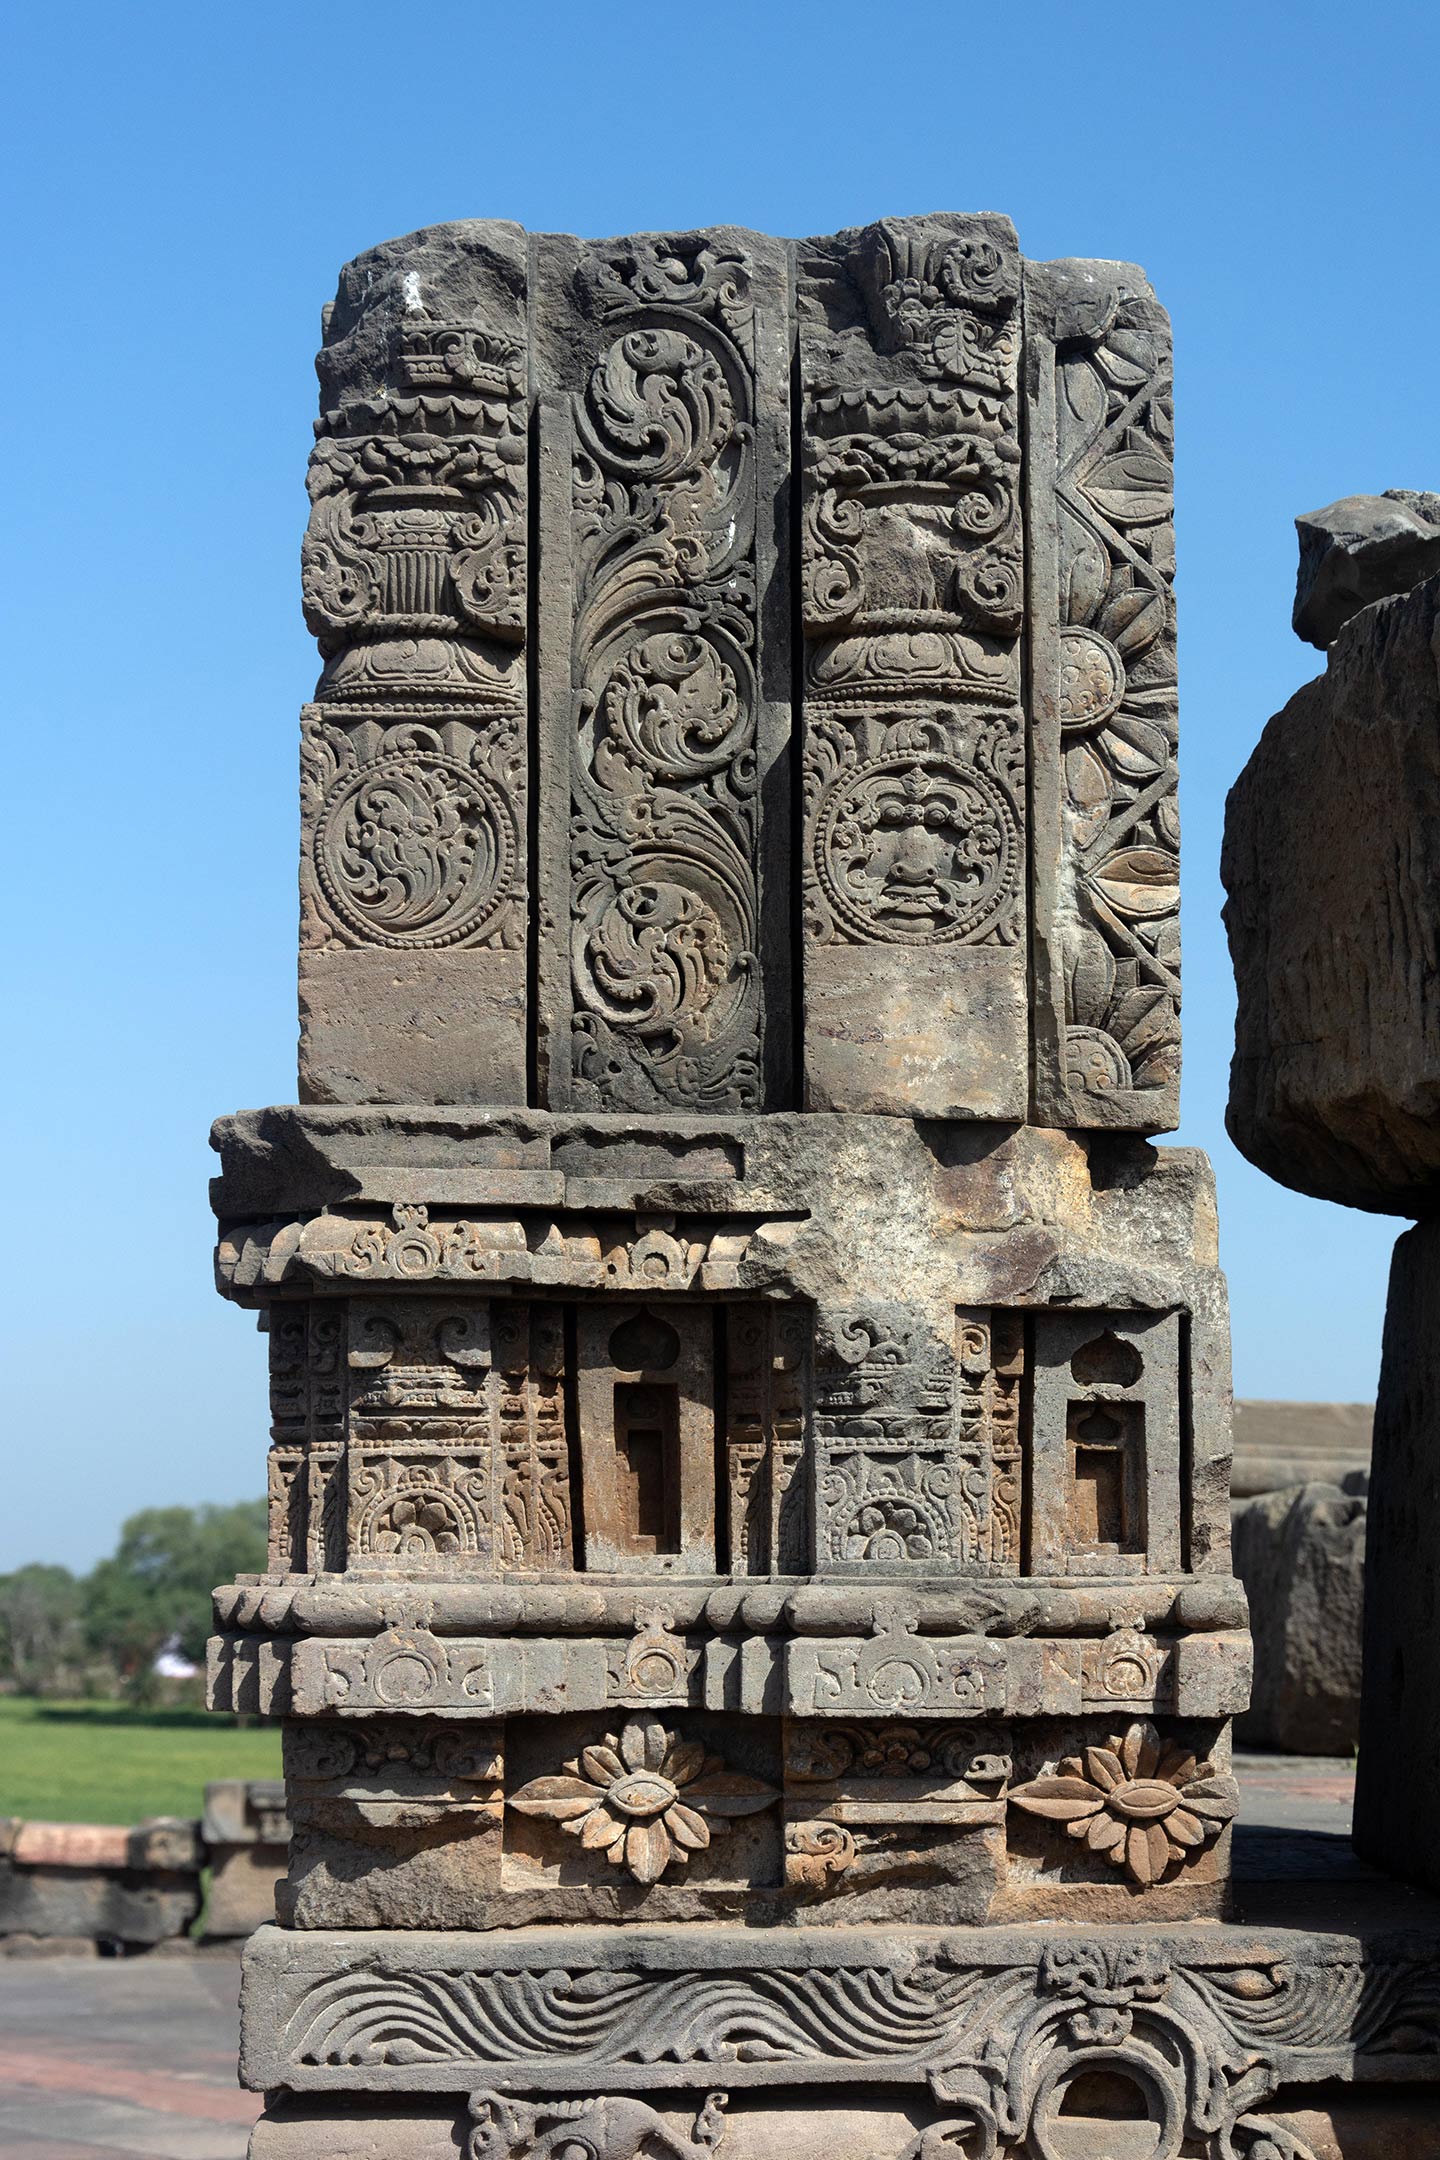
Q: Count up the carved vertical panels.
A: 4